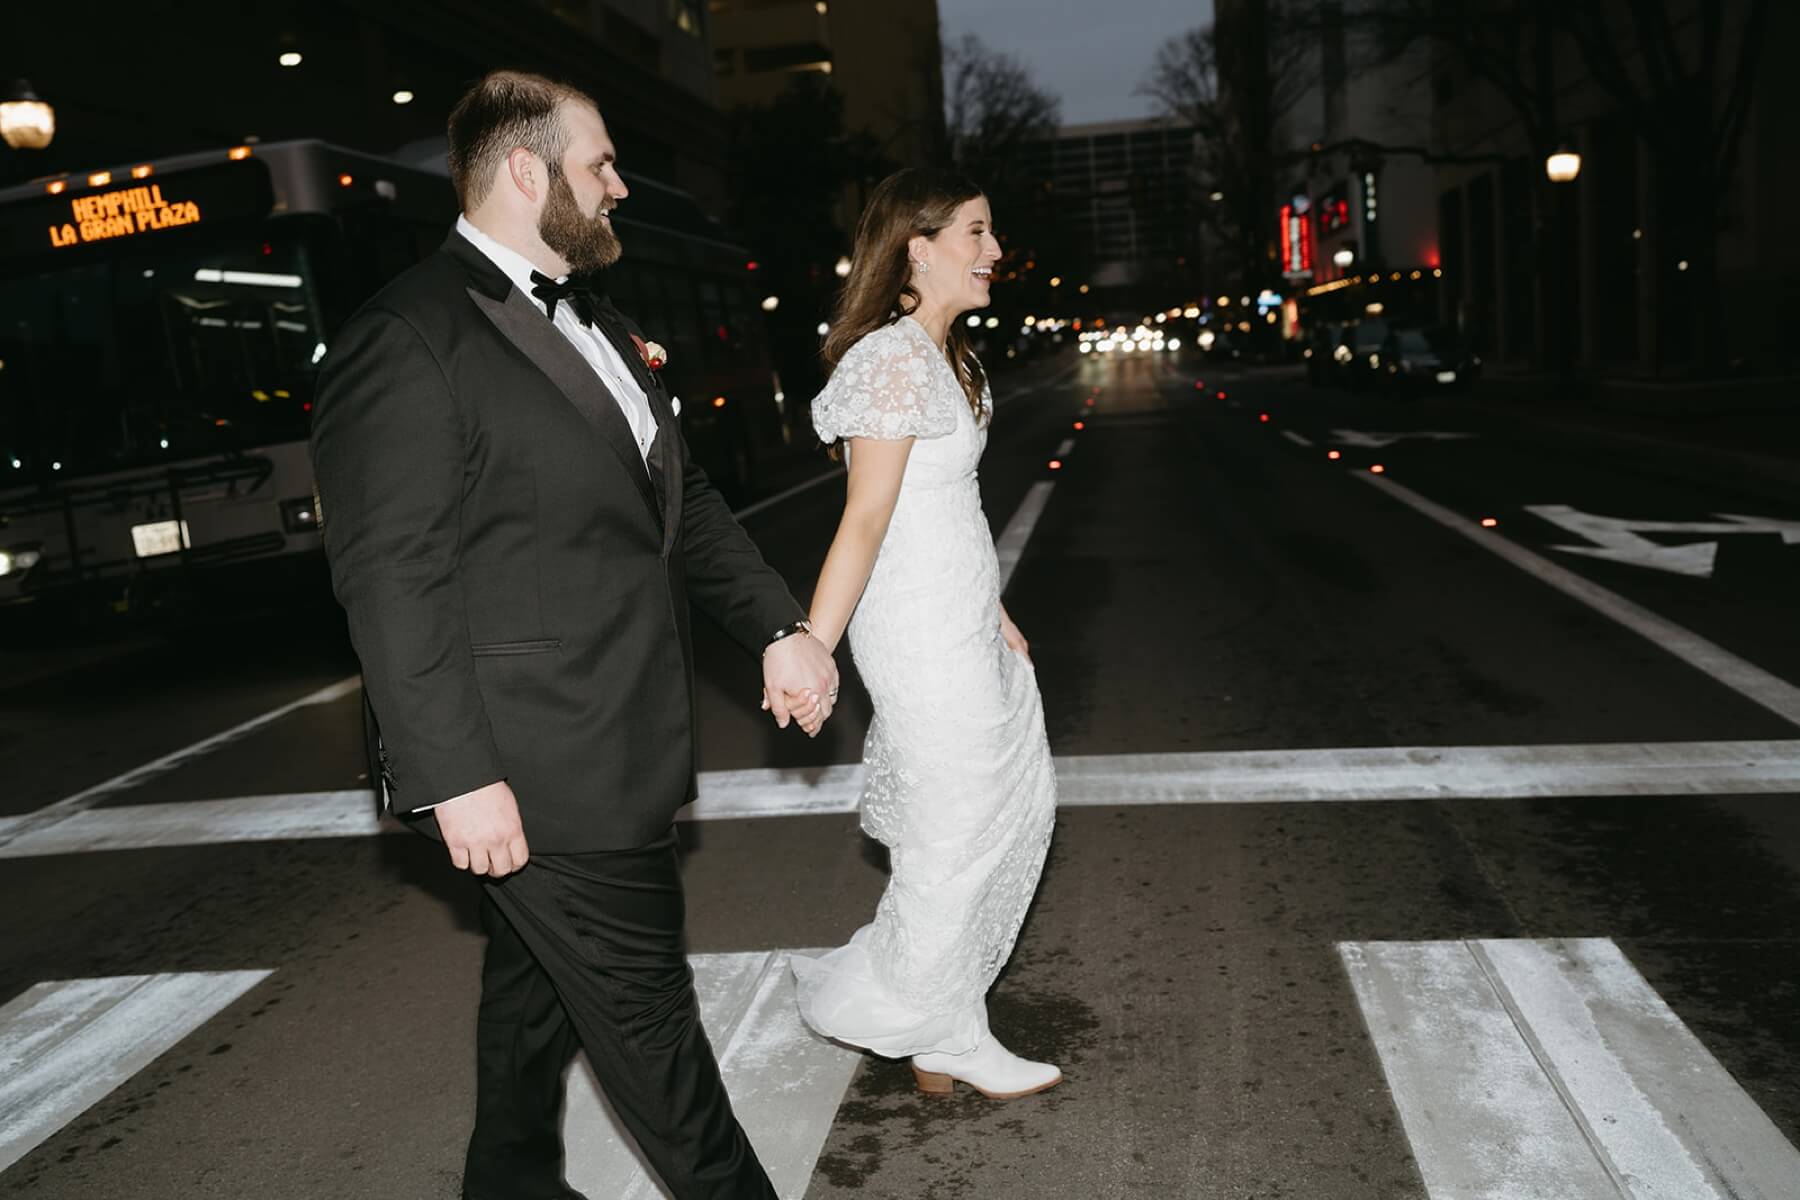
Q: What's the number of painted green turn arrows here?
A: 0